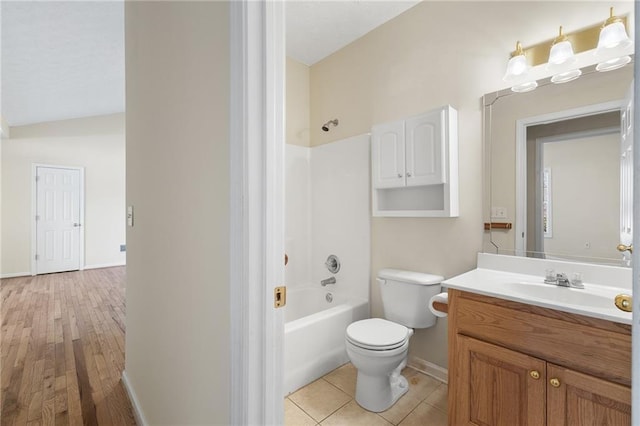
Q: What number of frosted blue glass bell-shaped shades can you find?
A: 0